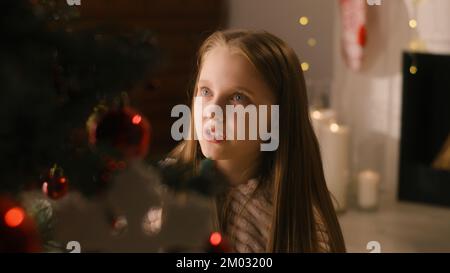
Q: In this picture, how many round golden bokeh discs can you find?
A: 5